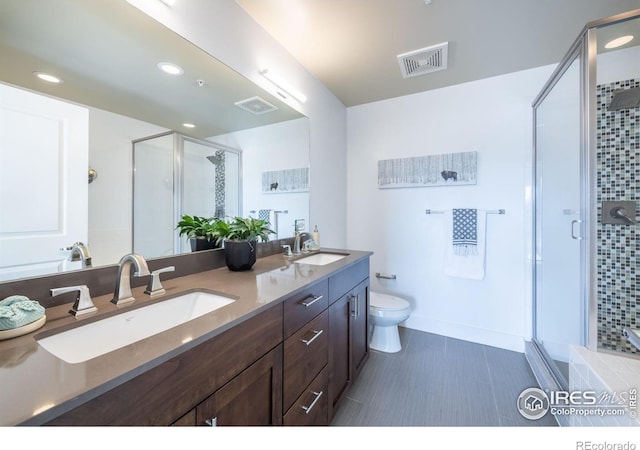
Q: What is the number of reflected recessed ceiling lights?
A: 3